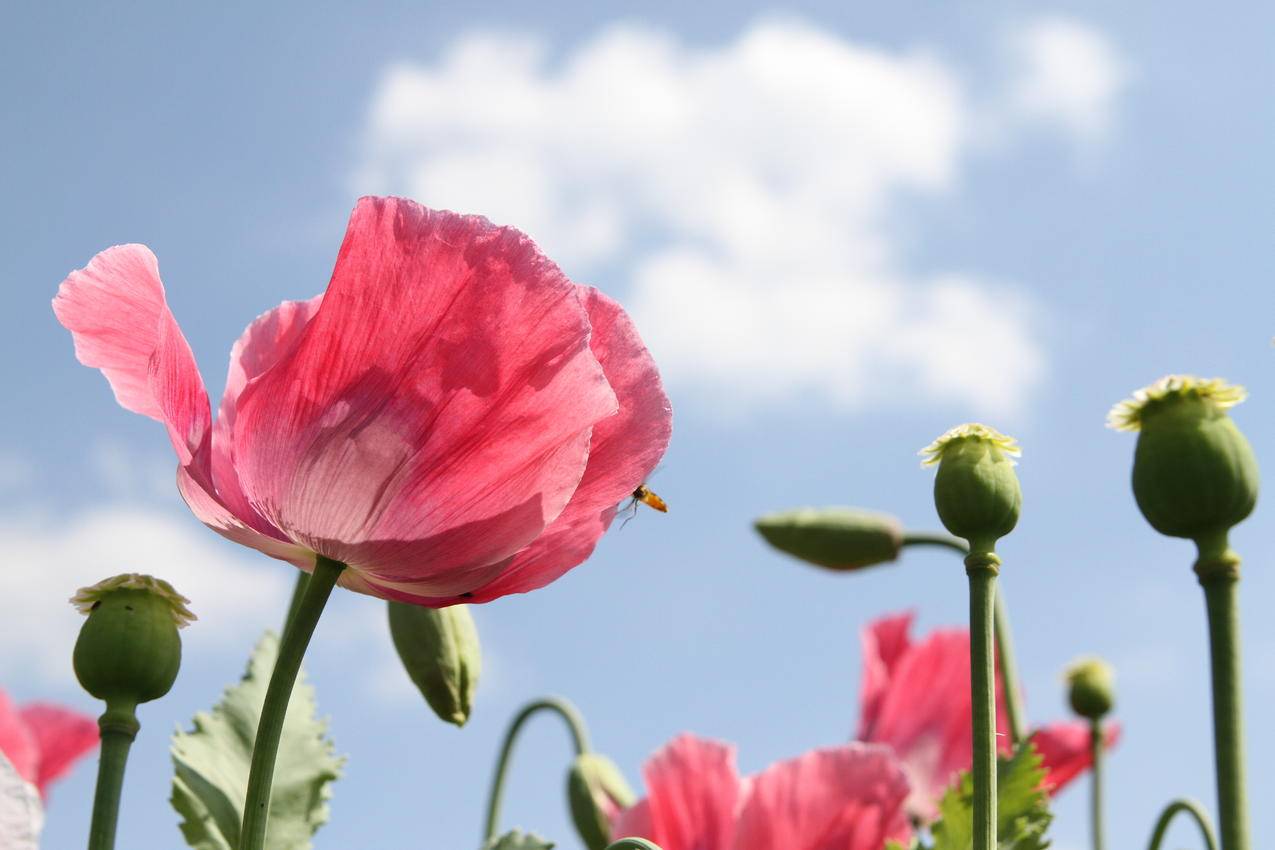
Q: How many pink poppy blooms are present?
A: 4